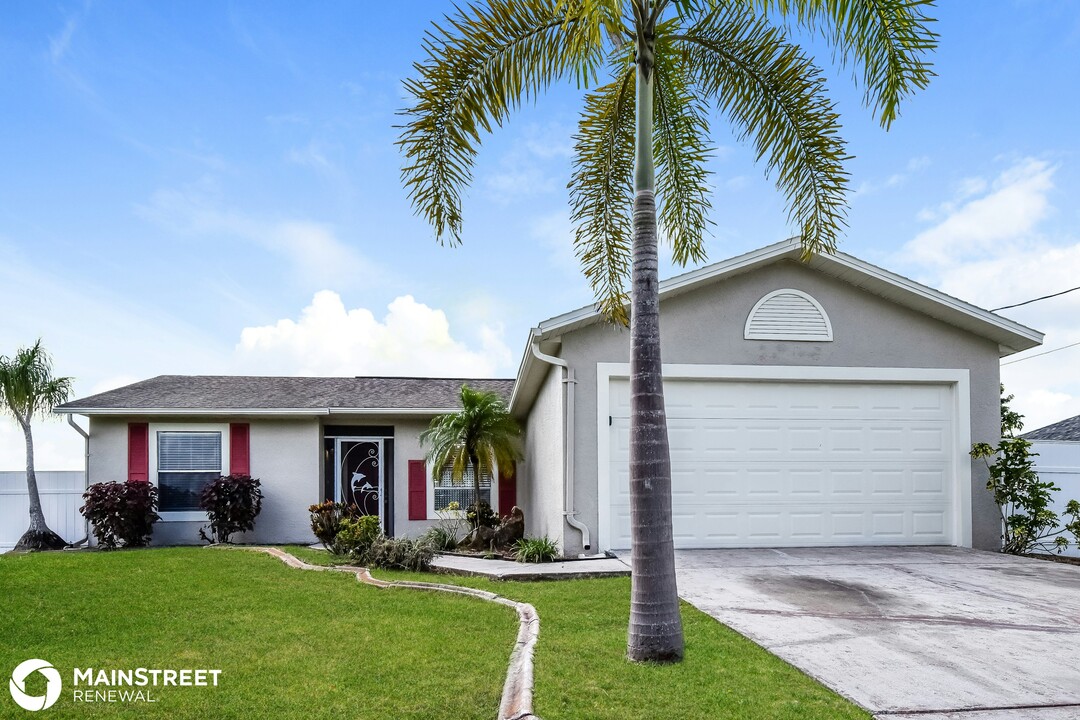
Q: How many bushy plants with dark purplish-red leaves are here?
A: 2